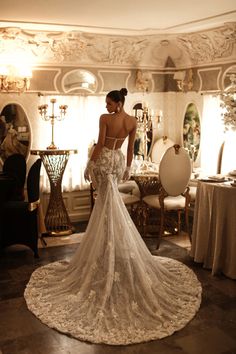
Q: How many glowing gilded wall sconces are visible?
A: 1